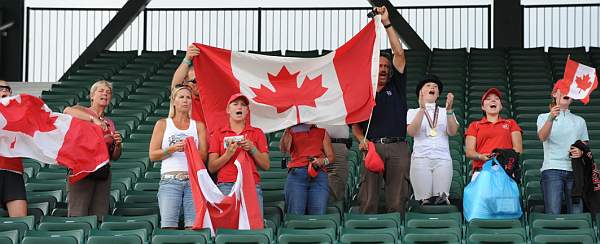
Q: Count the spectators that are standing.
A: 11